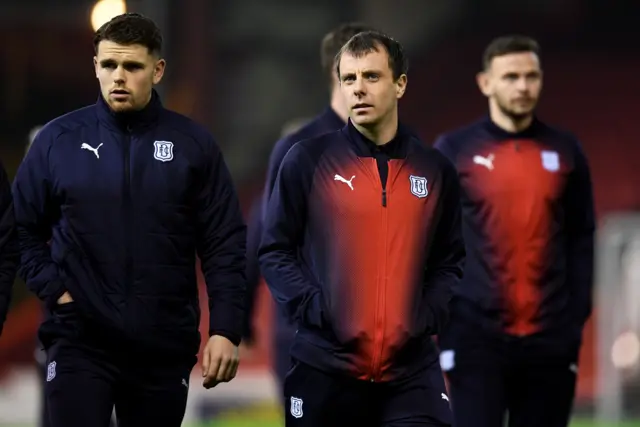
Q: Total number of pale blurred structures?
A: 1